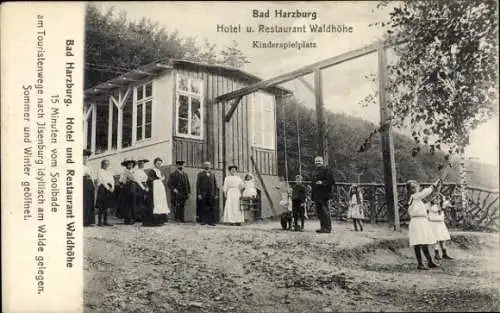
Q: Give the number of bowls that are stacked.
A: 0